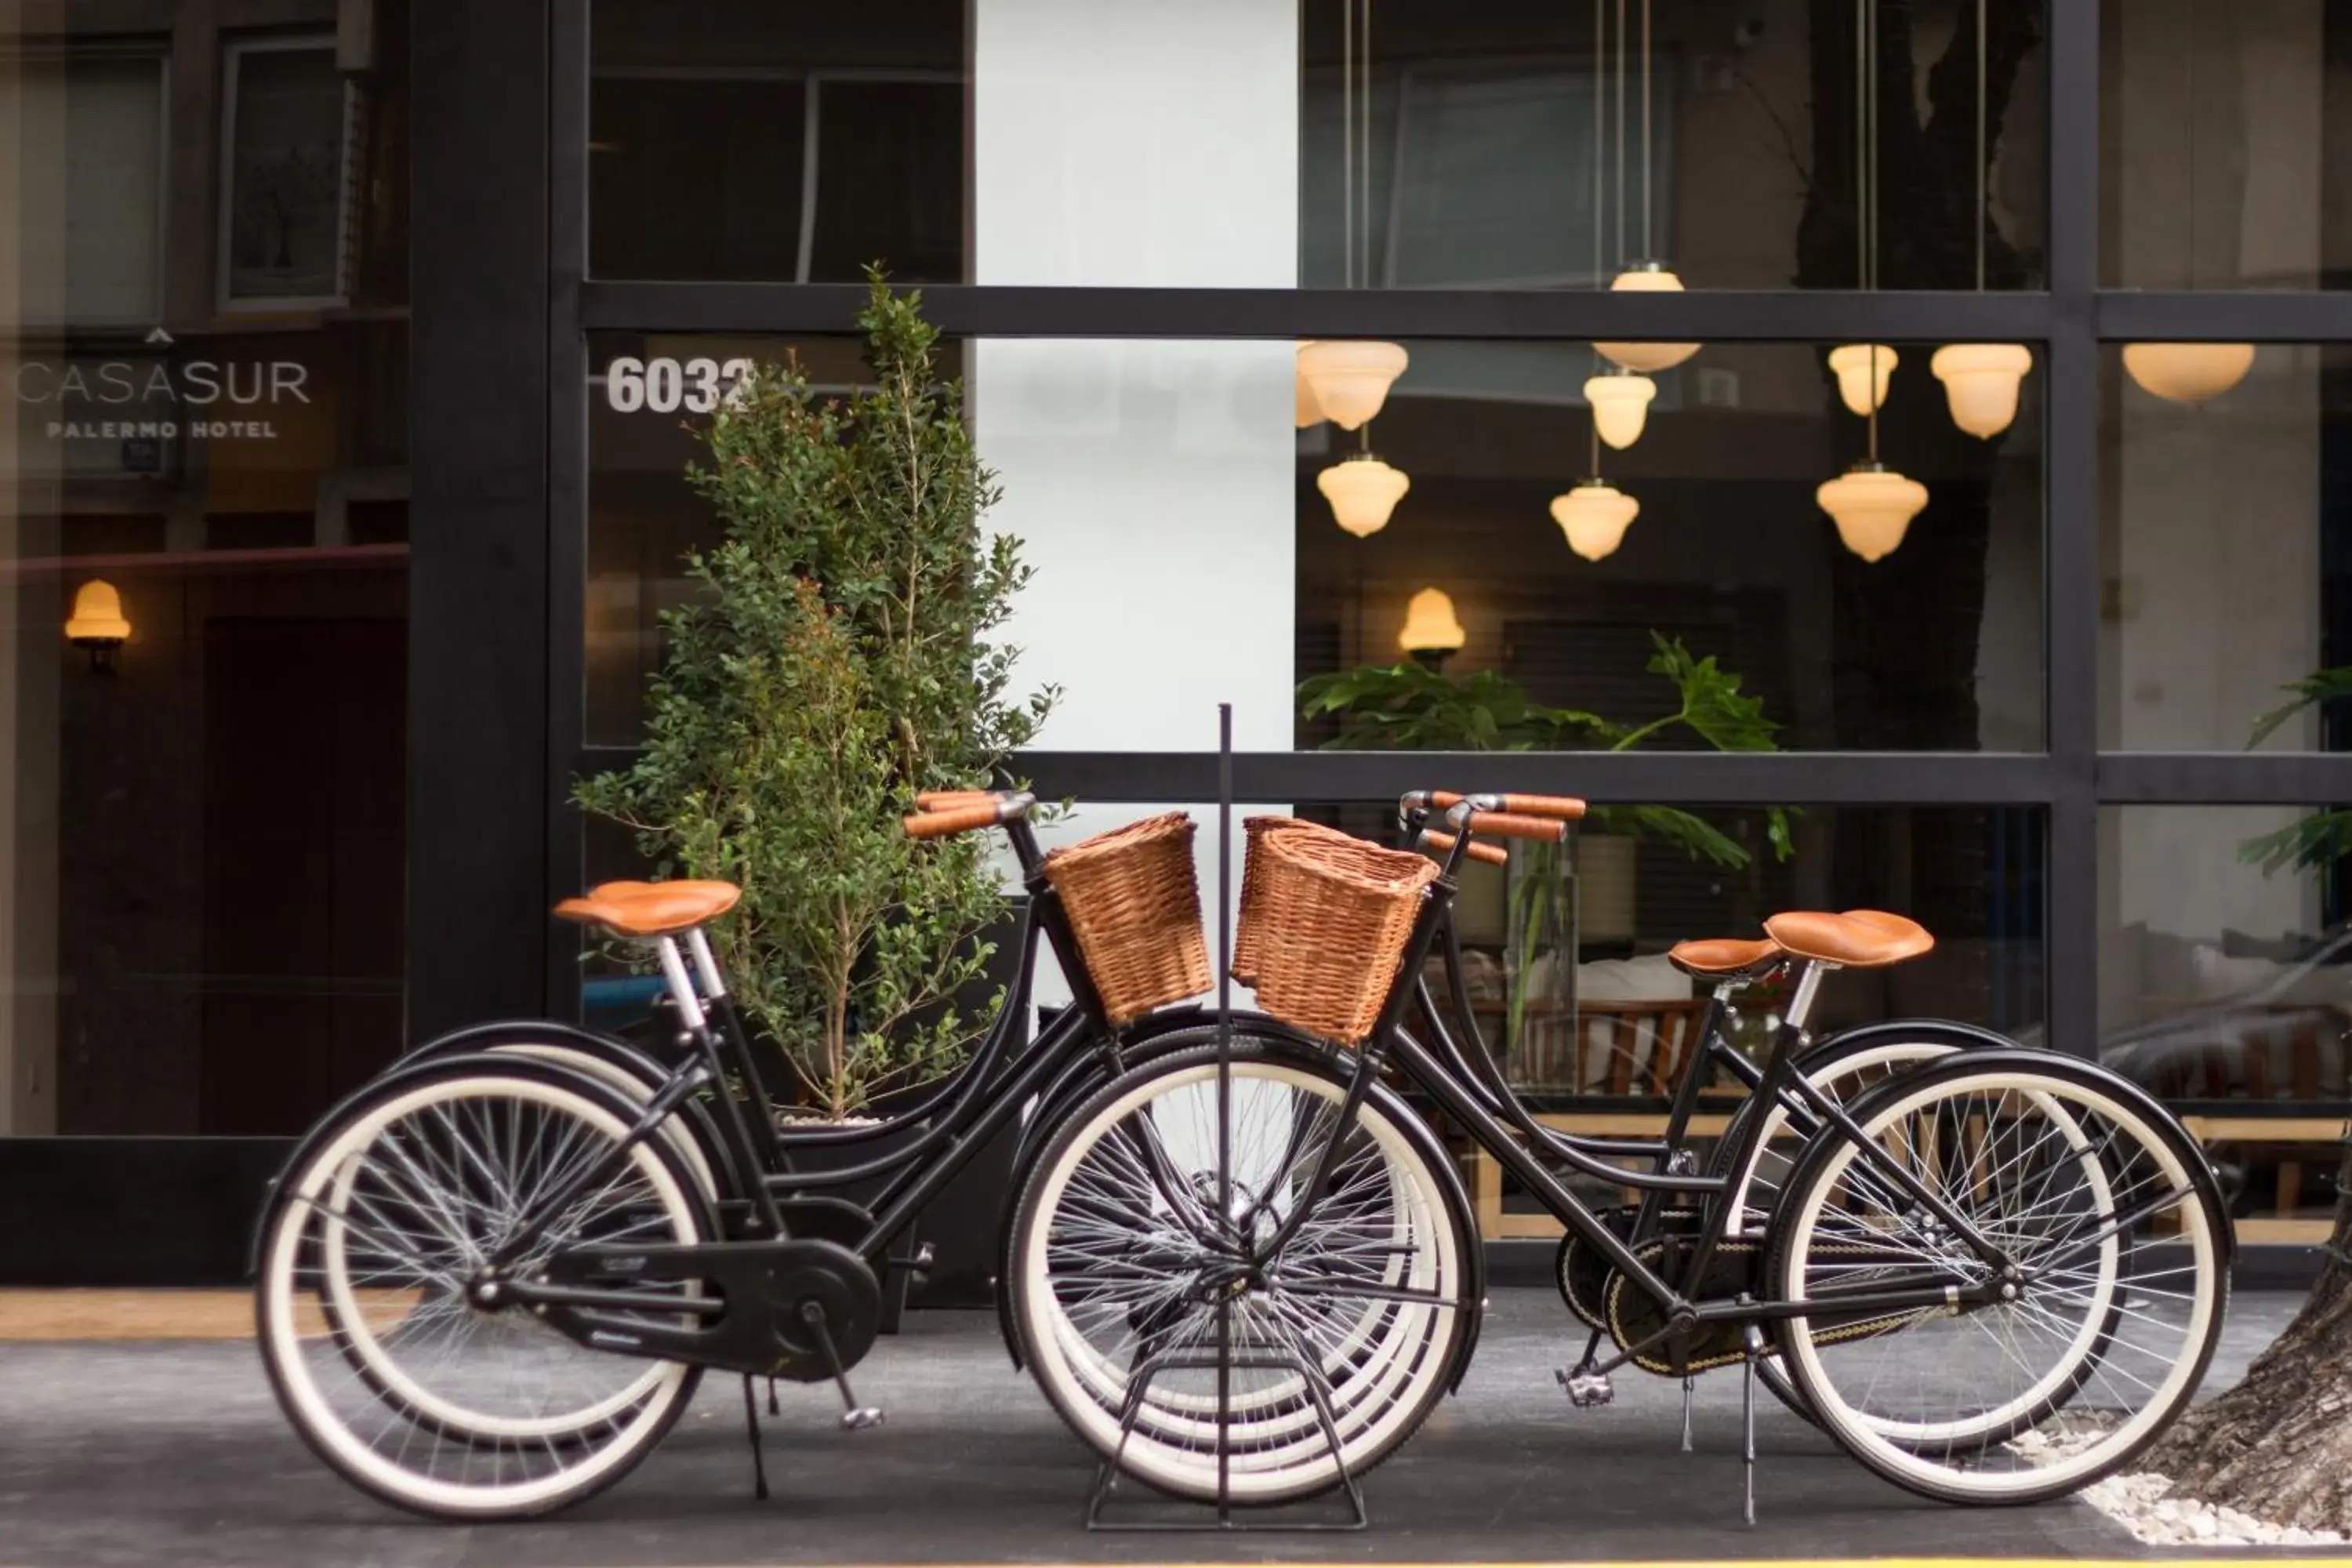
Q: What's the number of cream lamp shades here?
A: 12